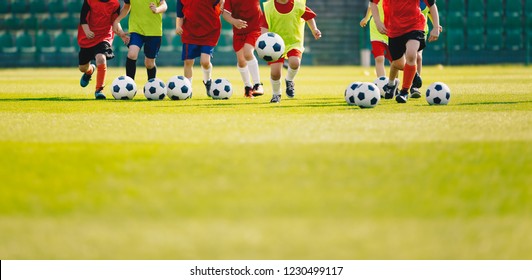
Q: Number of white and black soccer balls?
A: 9